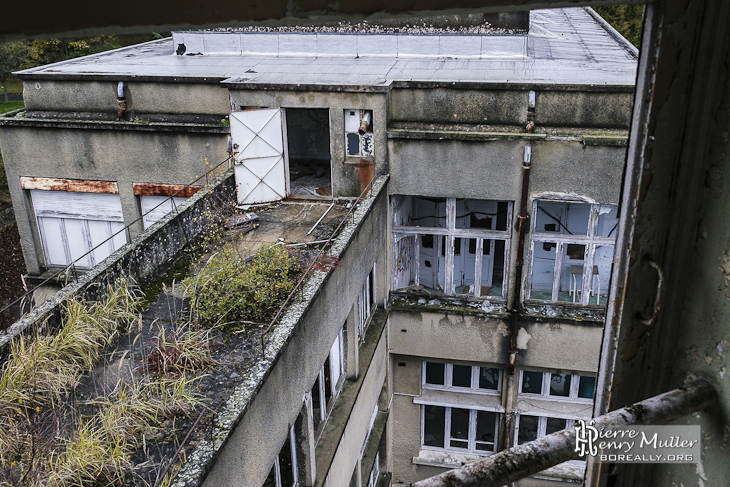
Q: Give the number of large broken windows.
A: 2